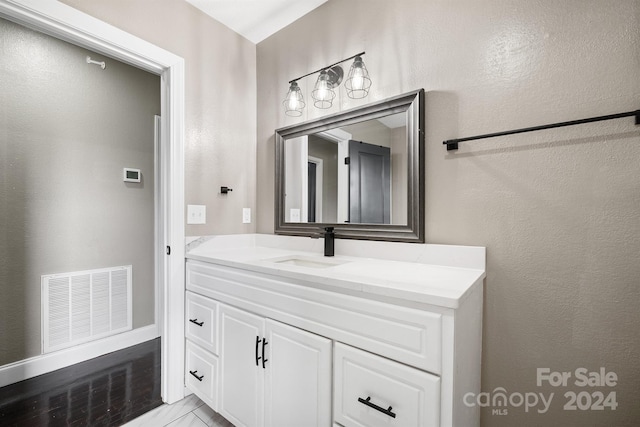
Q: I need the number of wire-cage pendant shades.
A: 3